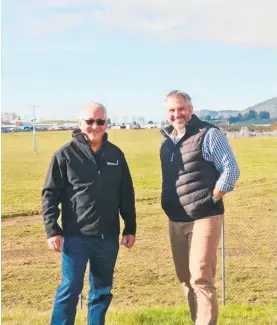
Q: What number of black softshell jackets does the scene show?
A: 1